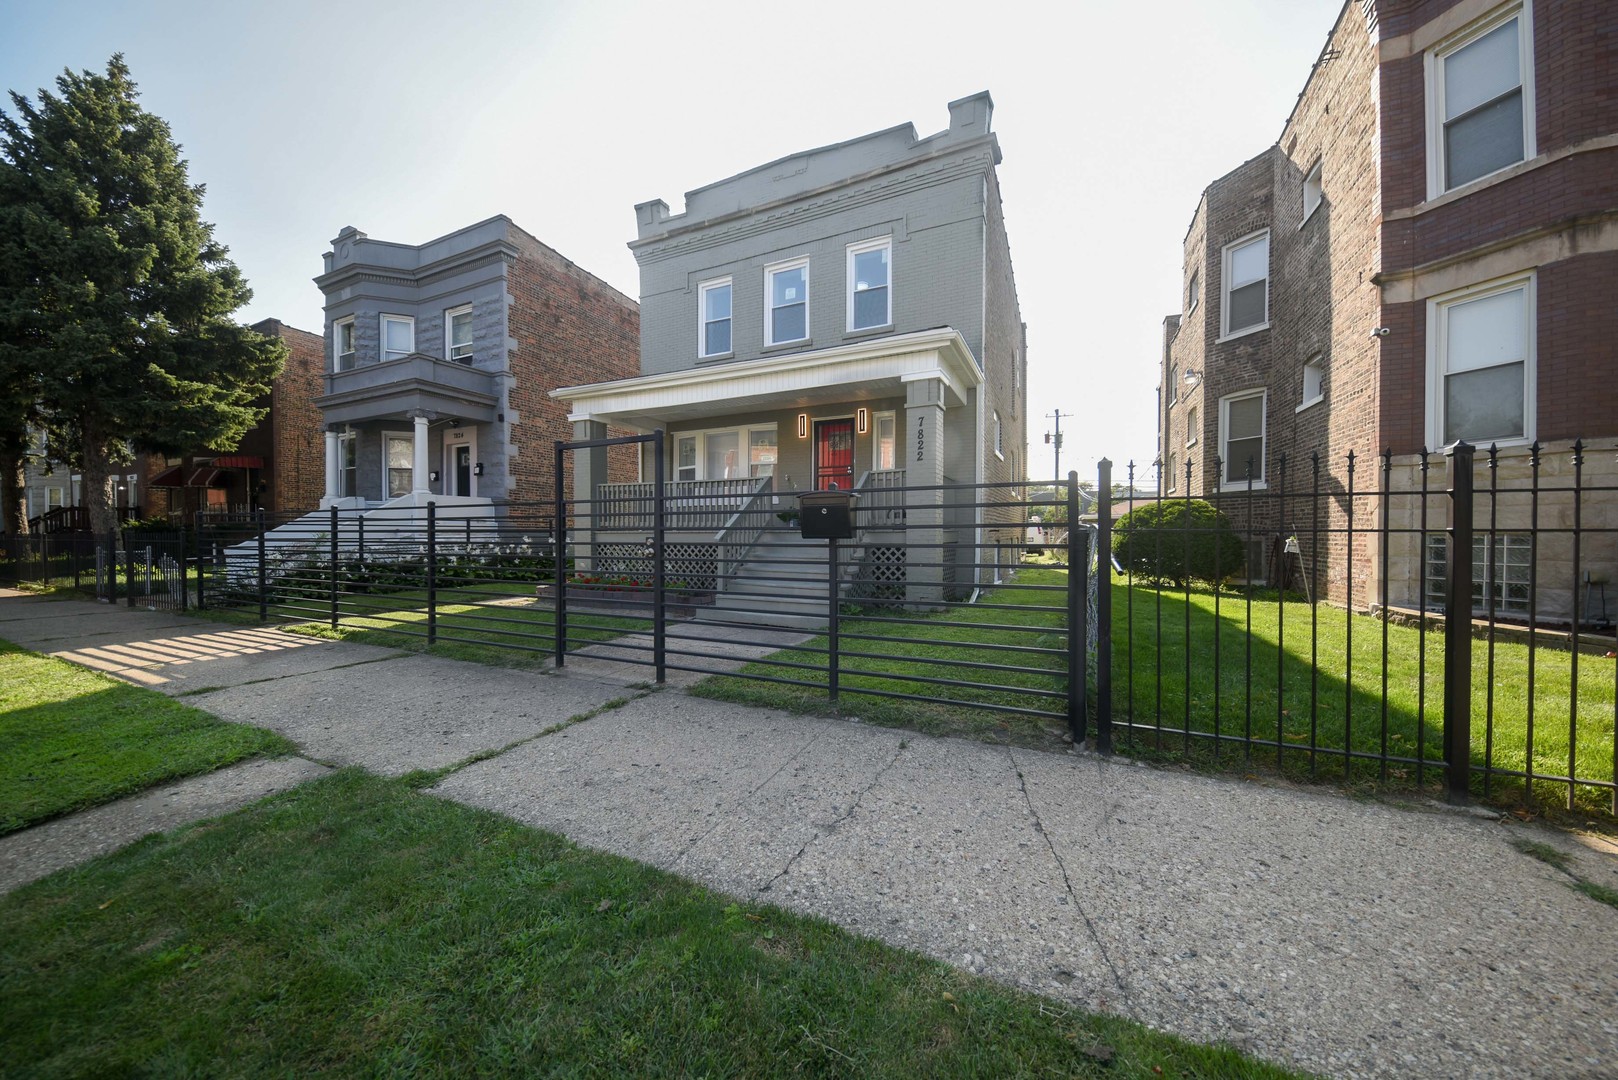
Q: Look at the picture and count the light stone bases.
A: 1